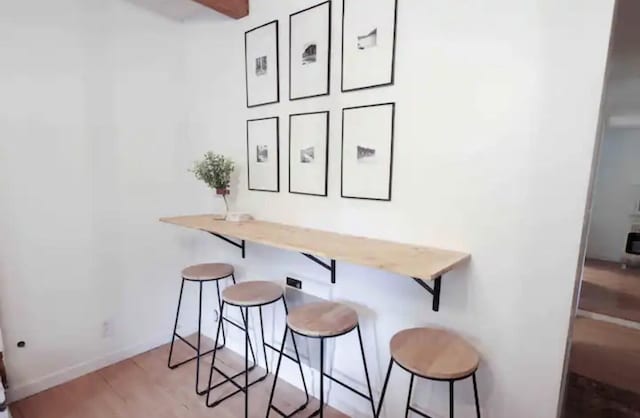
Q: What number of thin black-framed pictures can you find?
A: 6